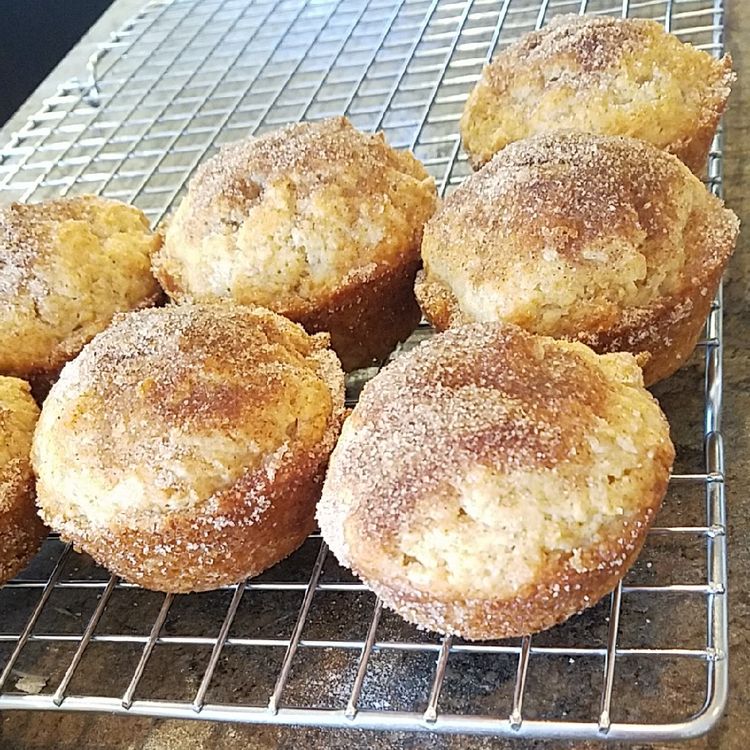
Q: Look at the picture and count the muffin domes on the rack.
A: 7